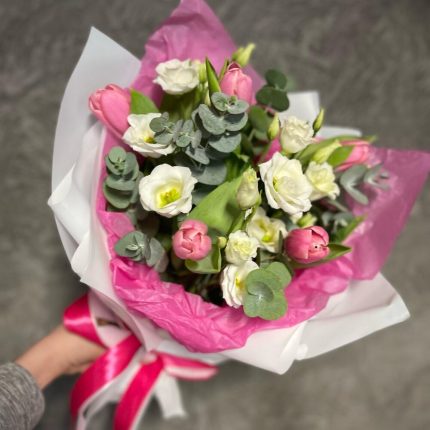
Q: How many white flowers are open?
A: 9